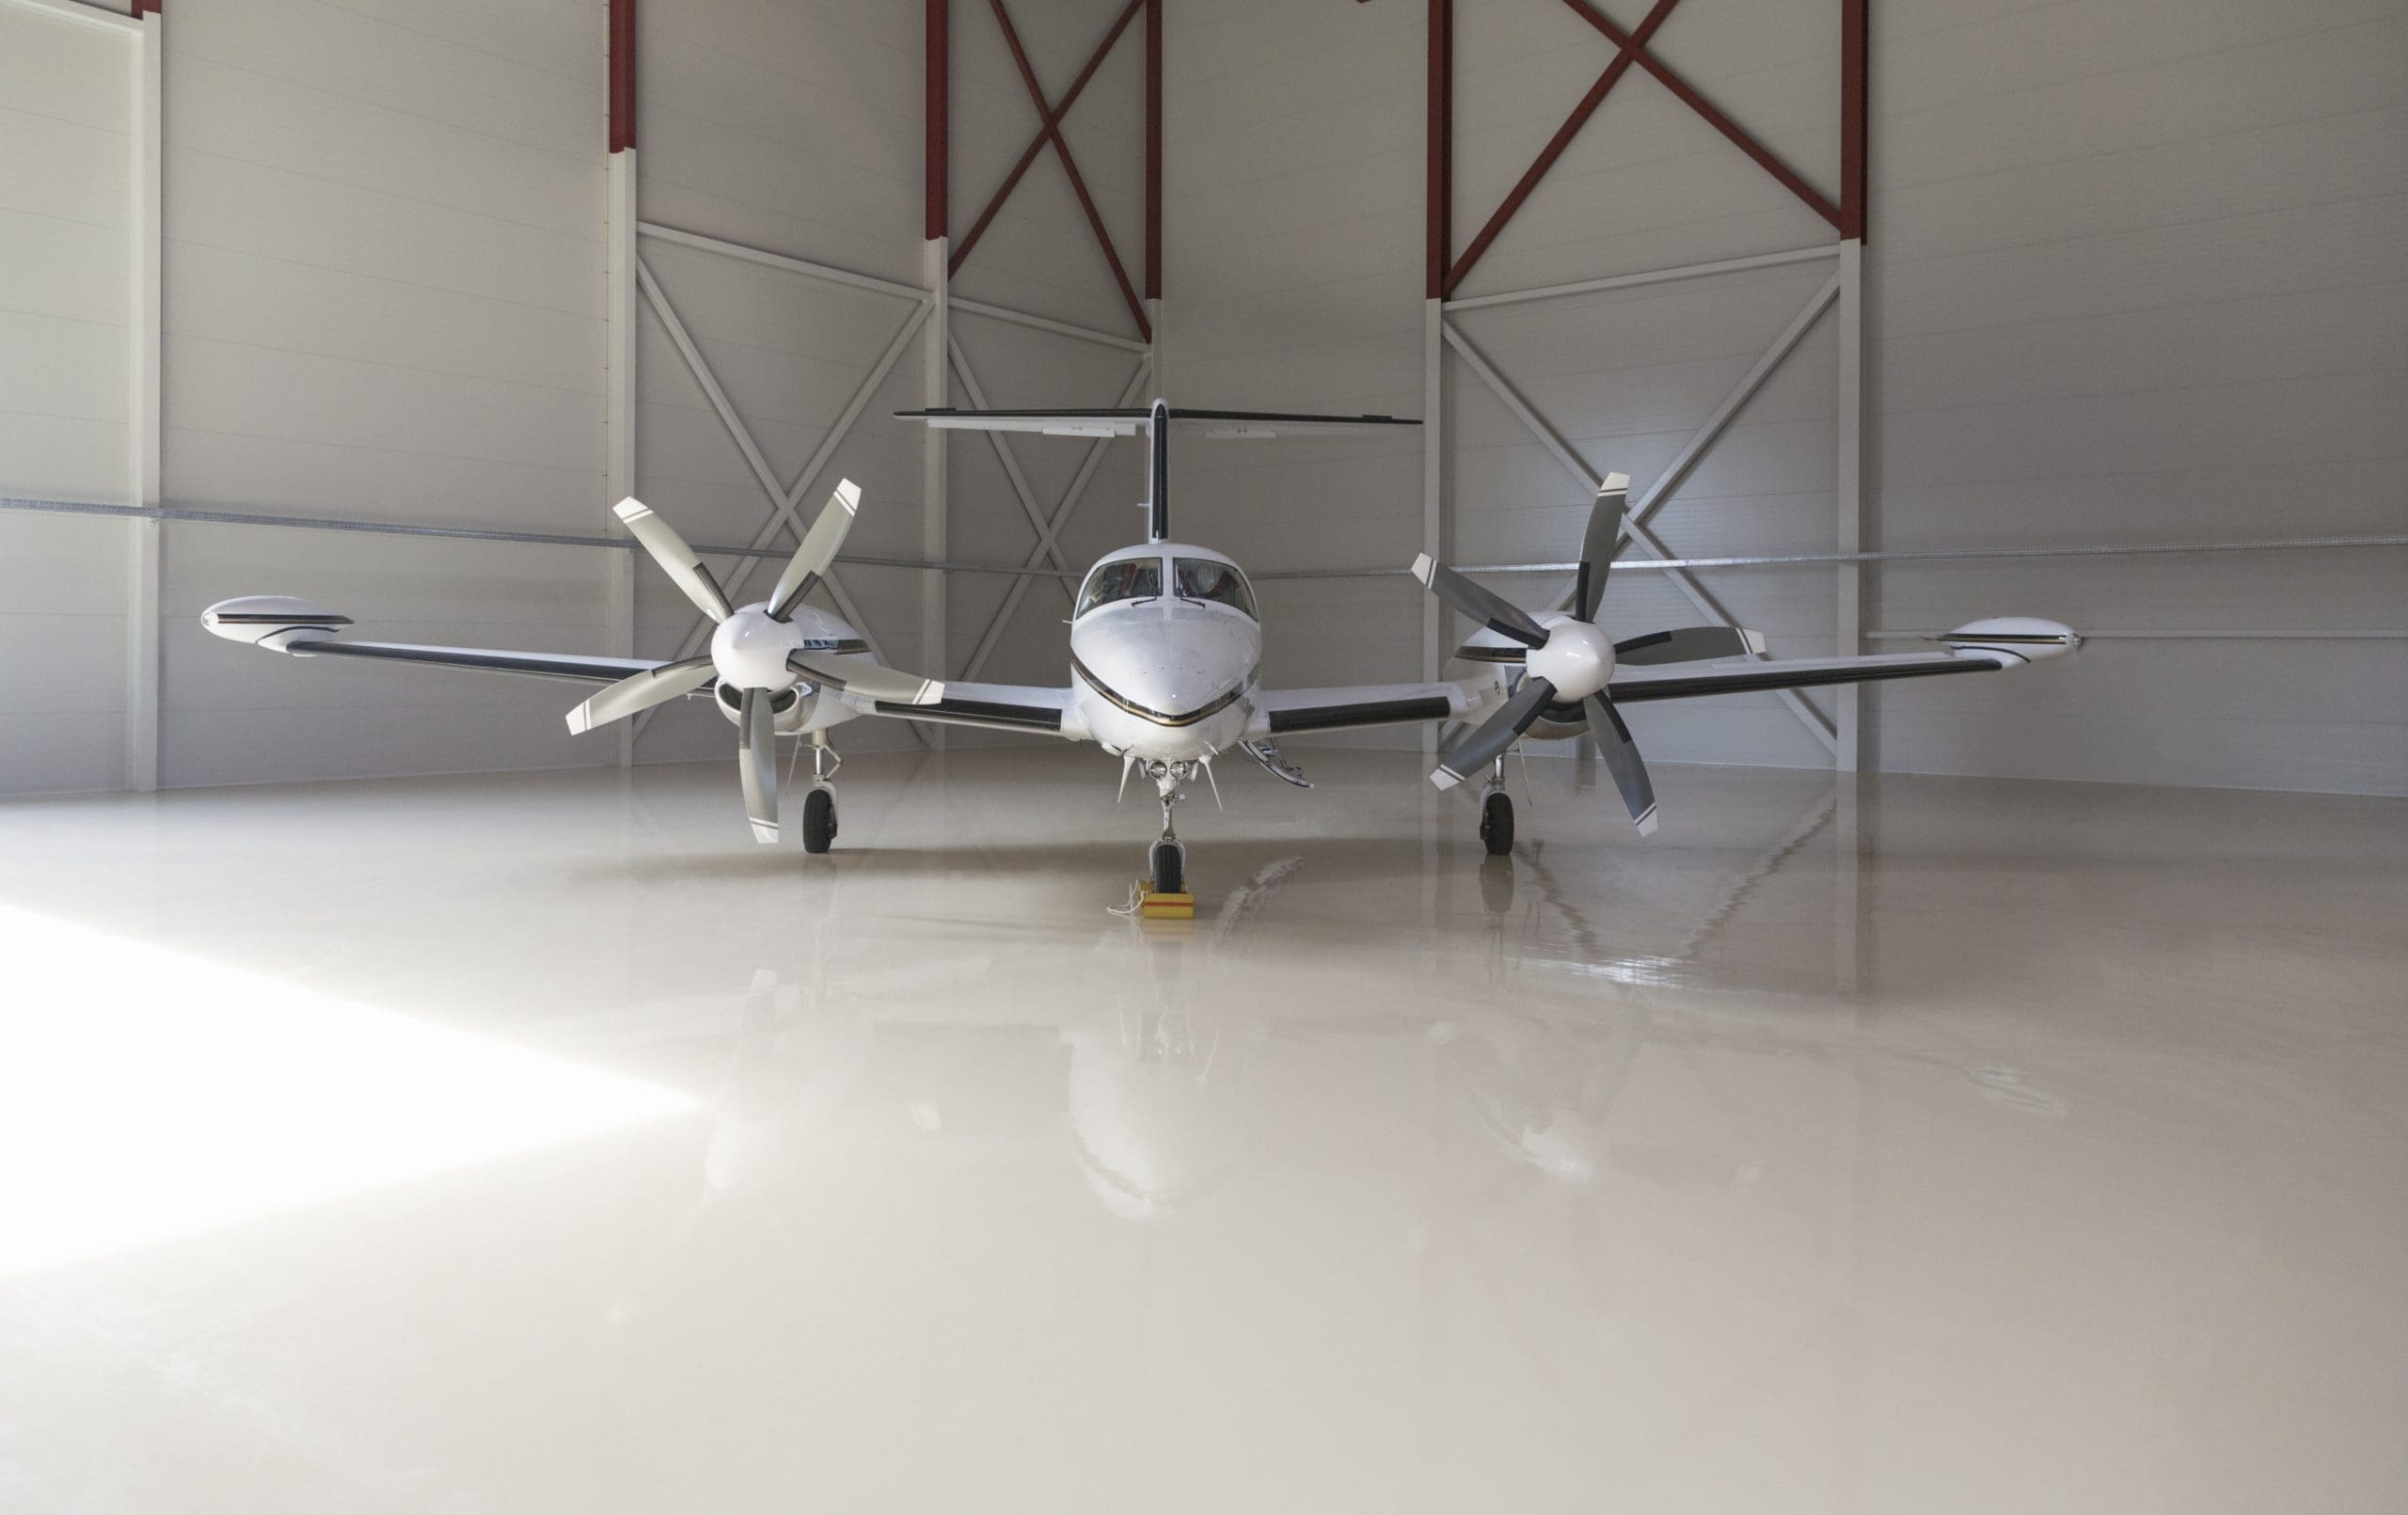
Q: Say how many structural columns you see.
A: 6